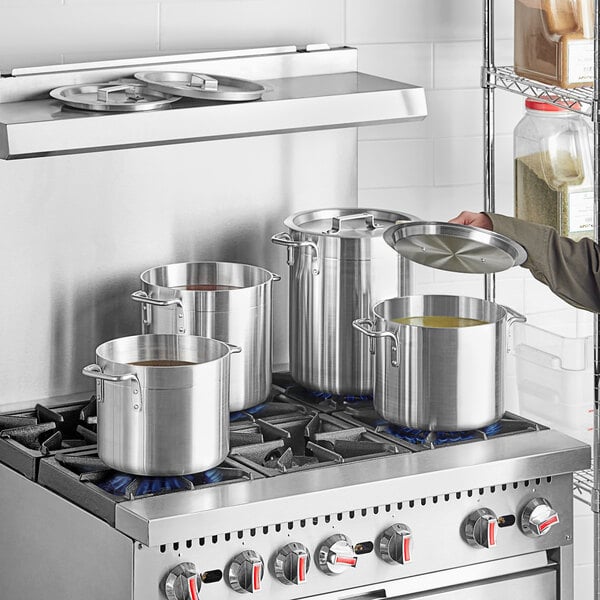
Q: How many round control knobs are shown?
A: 7